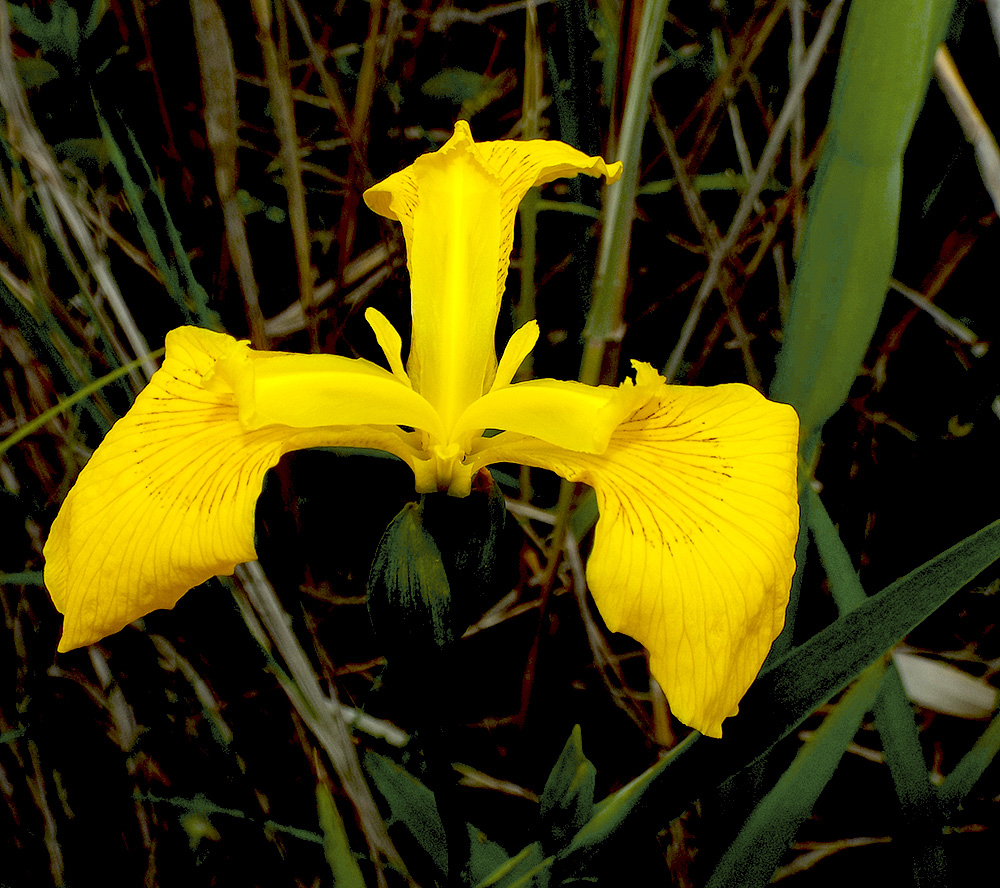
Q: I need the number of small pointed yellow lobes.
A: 2